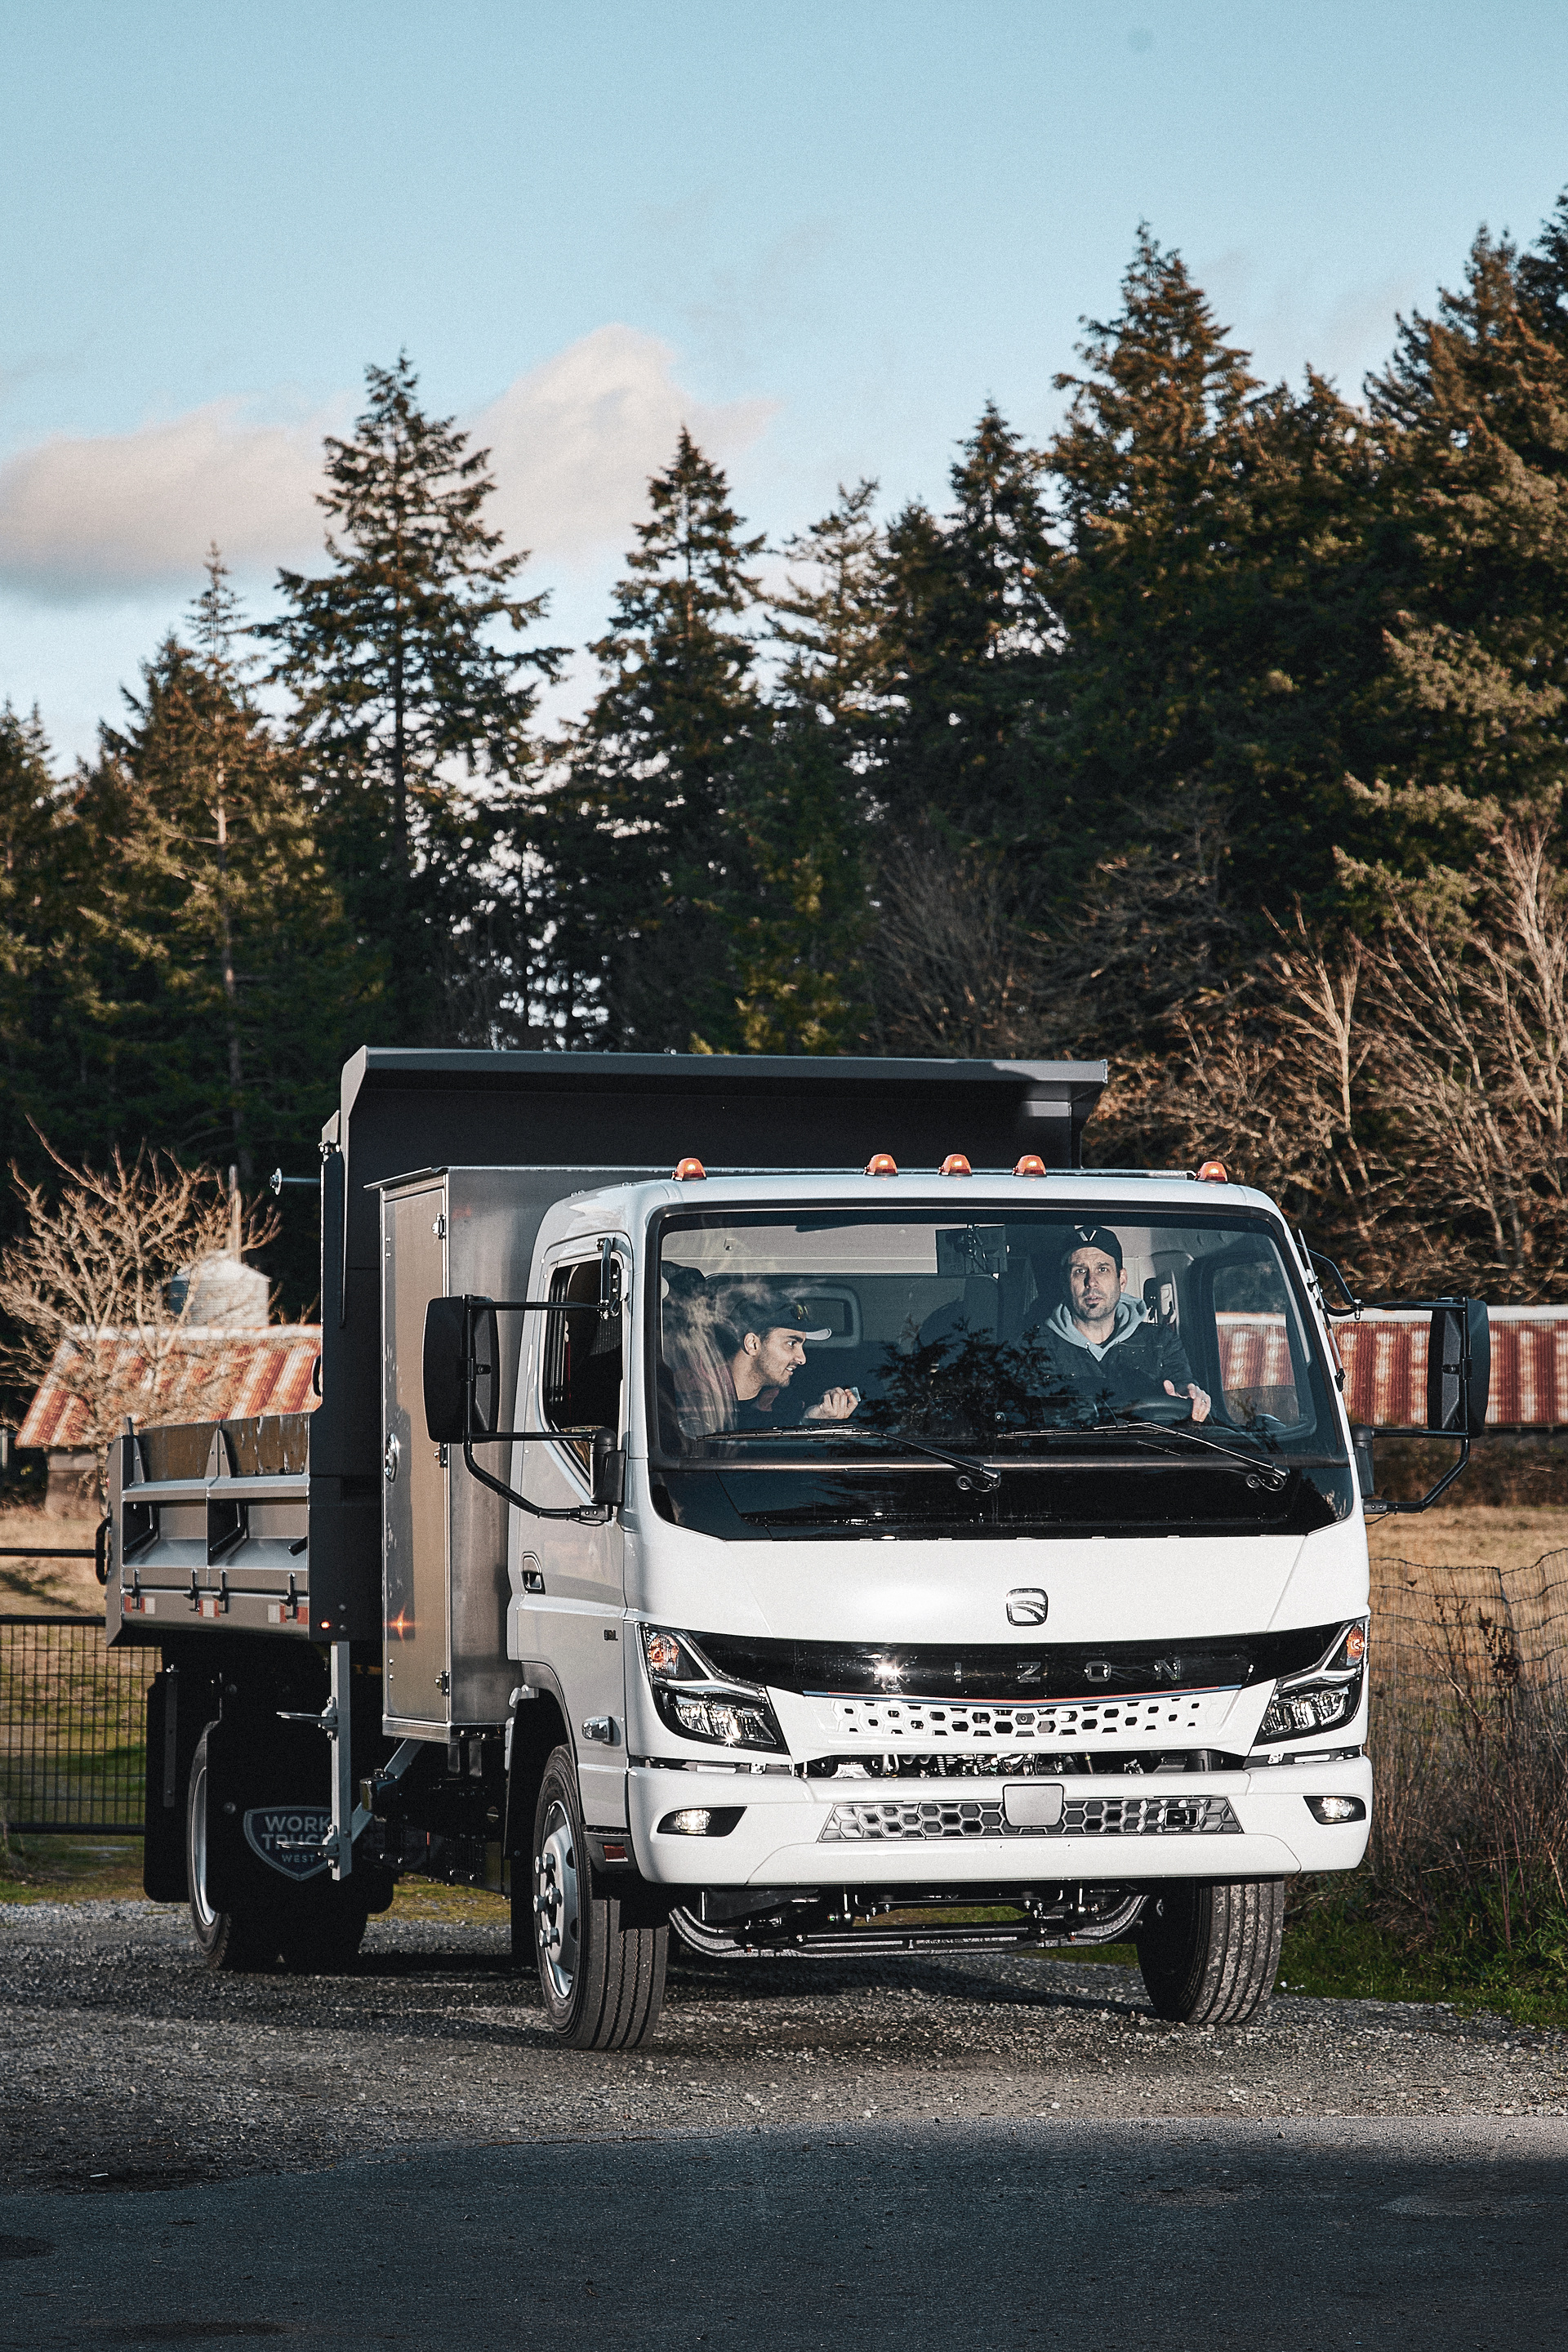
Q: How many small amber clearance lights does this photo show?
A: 5